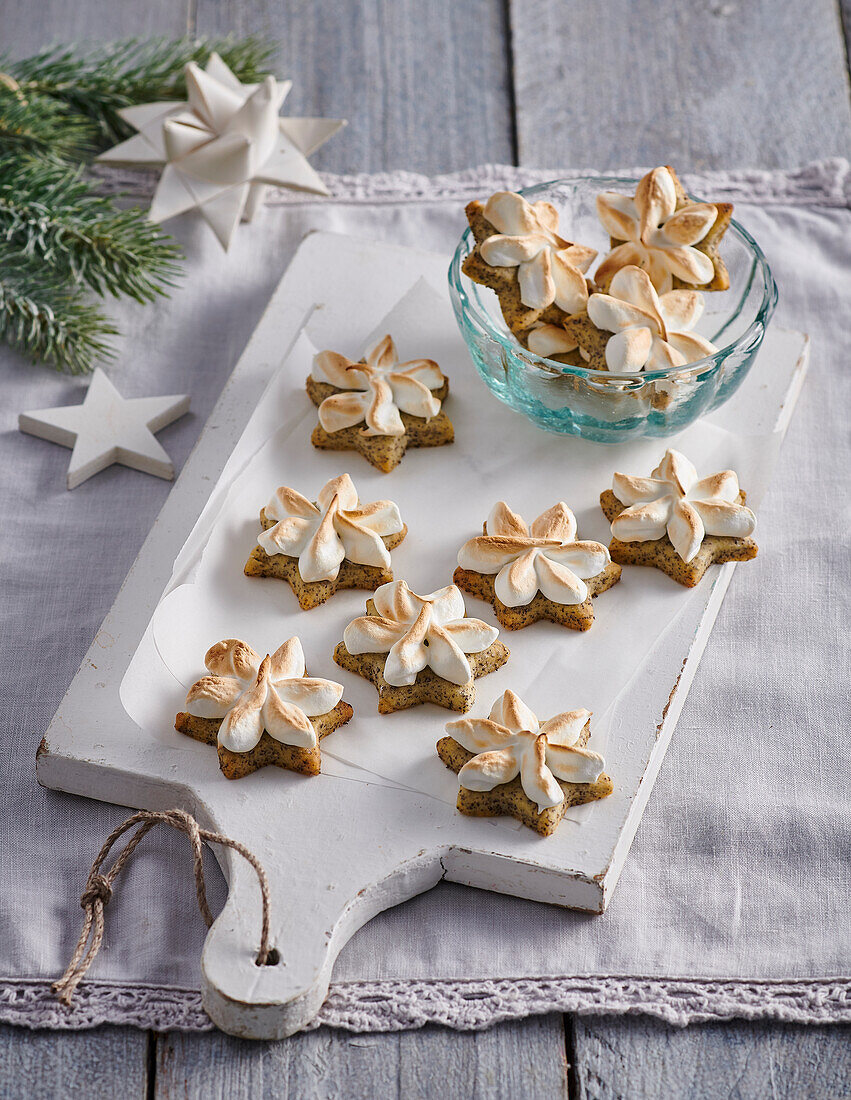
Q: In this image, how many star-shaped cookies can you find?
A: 11